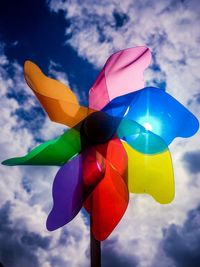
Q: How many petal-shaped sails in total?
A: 7